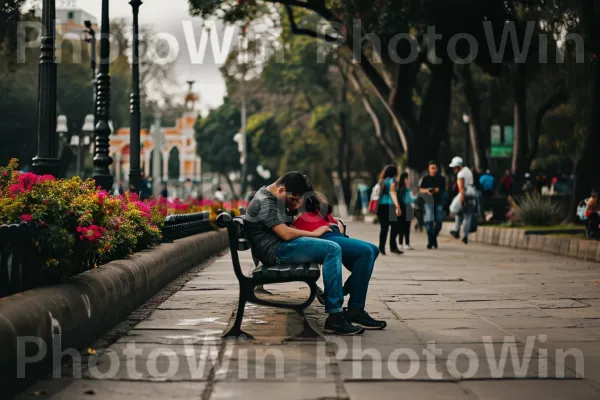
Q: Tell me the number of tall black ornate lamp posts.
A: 3